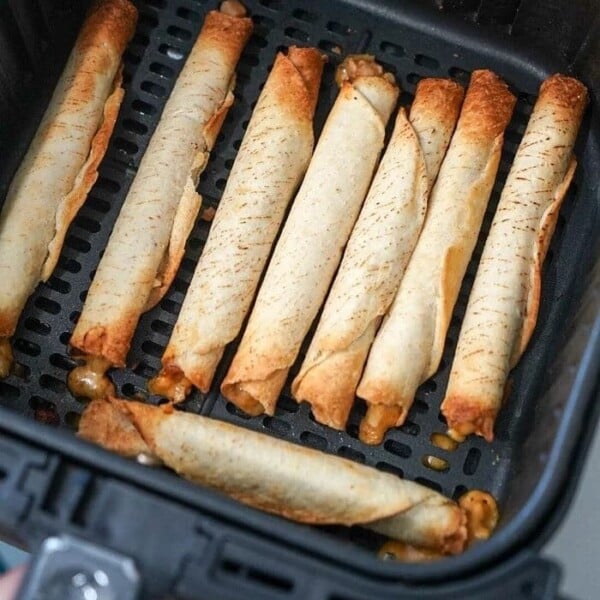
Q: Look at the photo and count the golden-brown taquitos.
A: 8